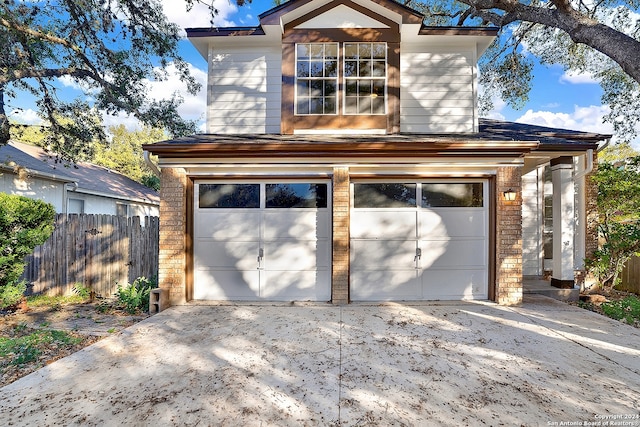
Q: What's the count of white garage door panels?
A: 12